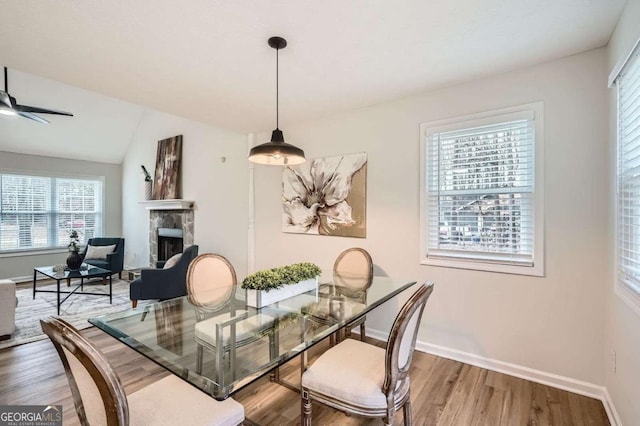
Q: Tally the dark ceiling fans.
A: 1